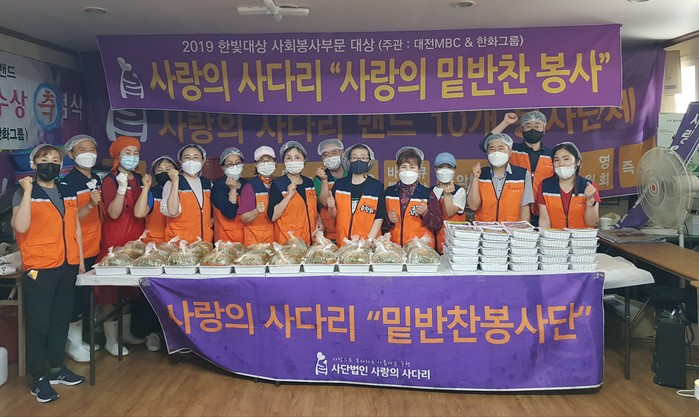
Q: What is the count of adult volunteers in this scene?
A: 15